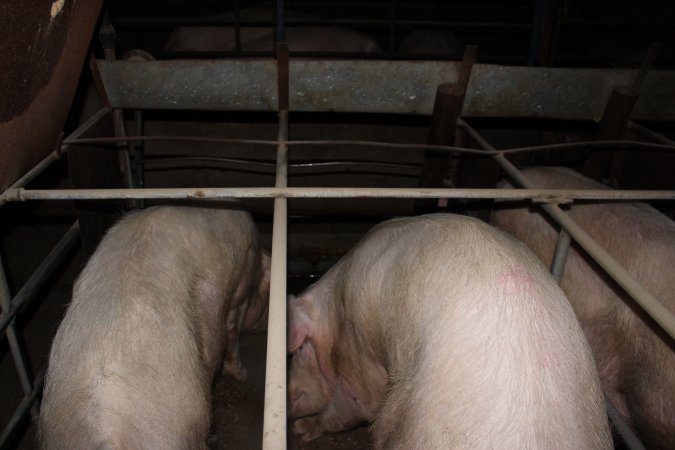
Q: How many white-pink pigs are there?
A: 3